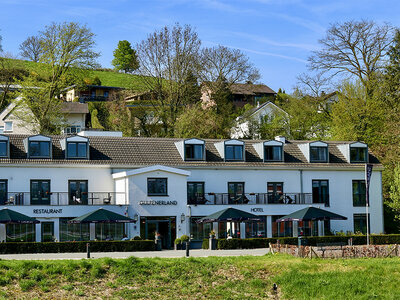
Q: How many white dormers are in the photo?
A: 8